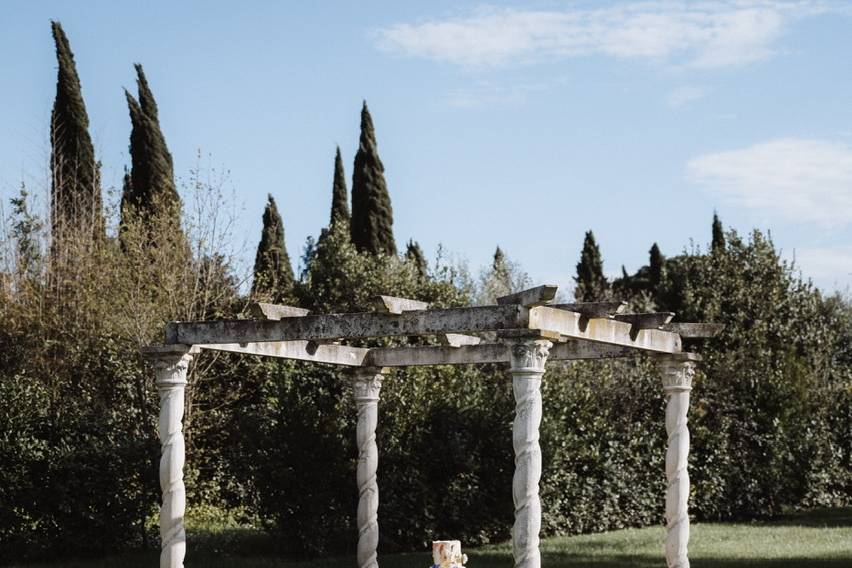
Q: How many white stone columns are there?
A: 4